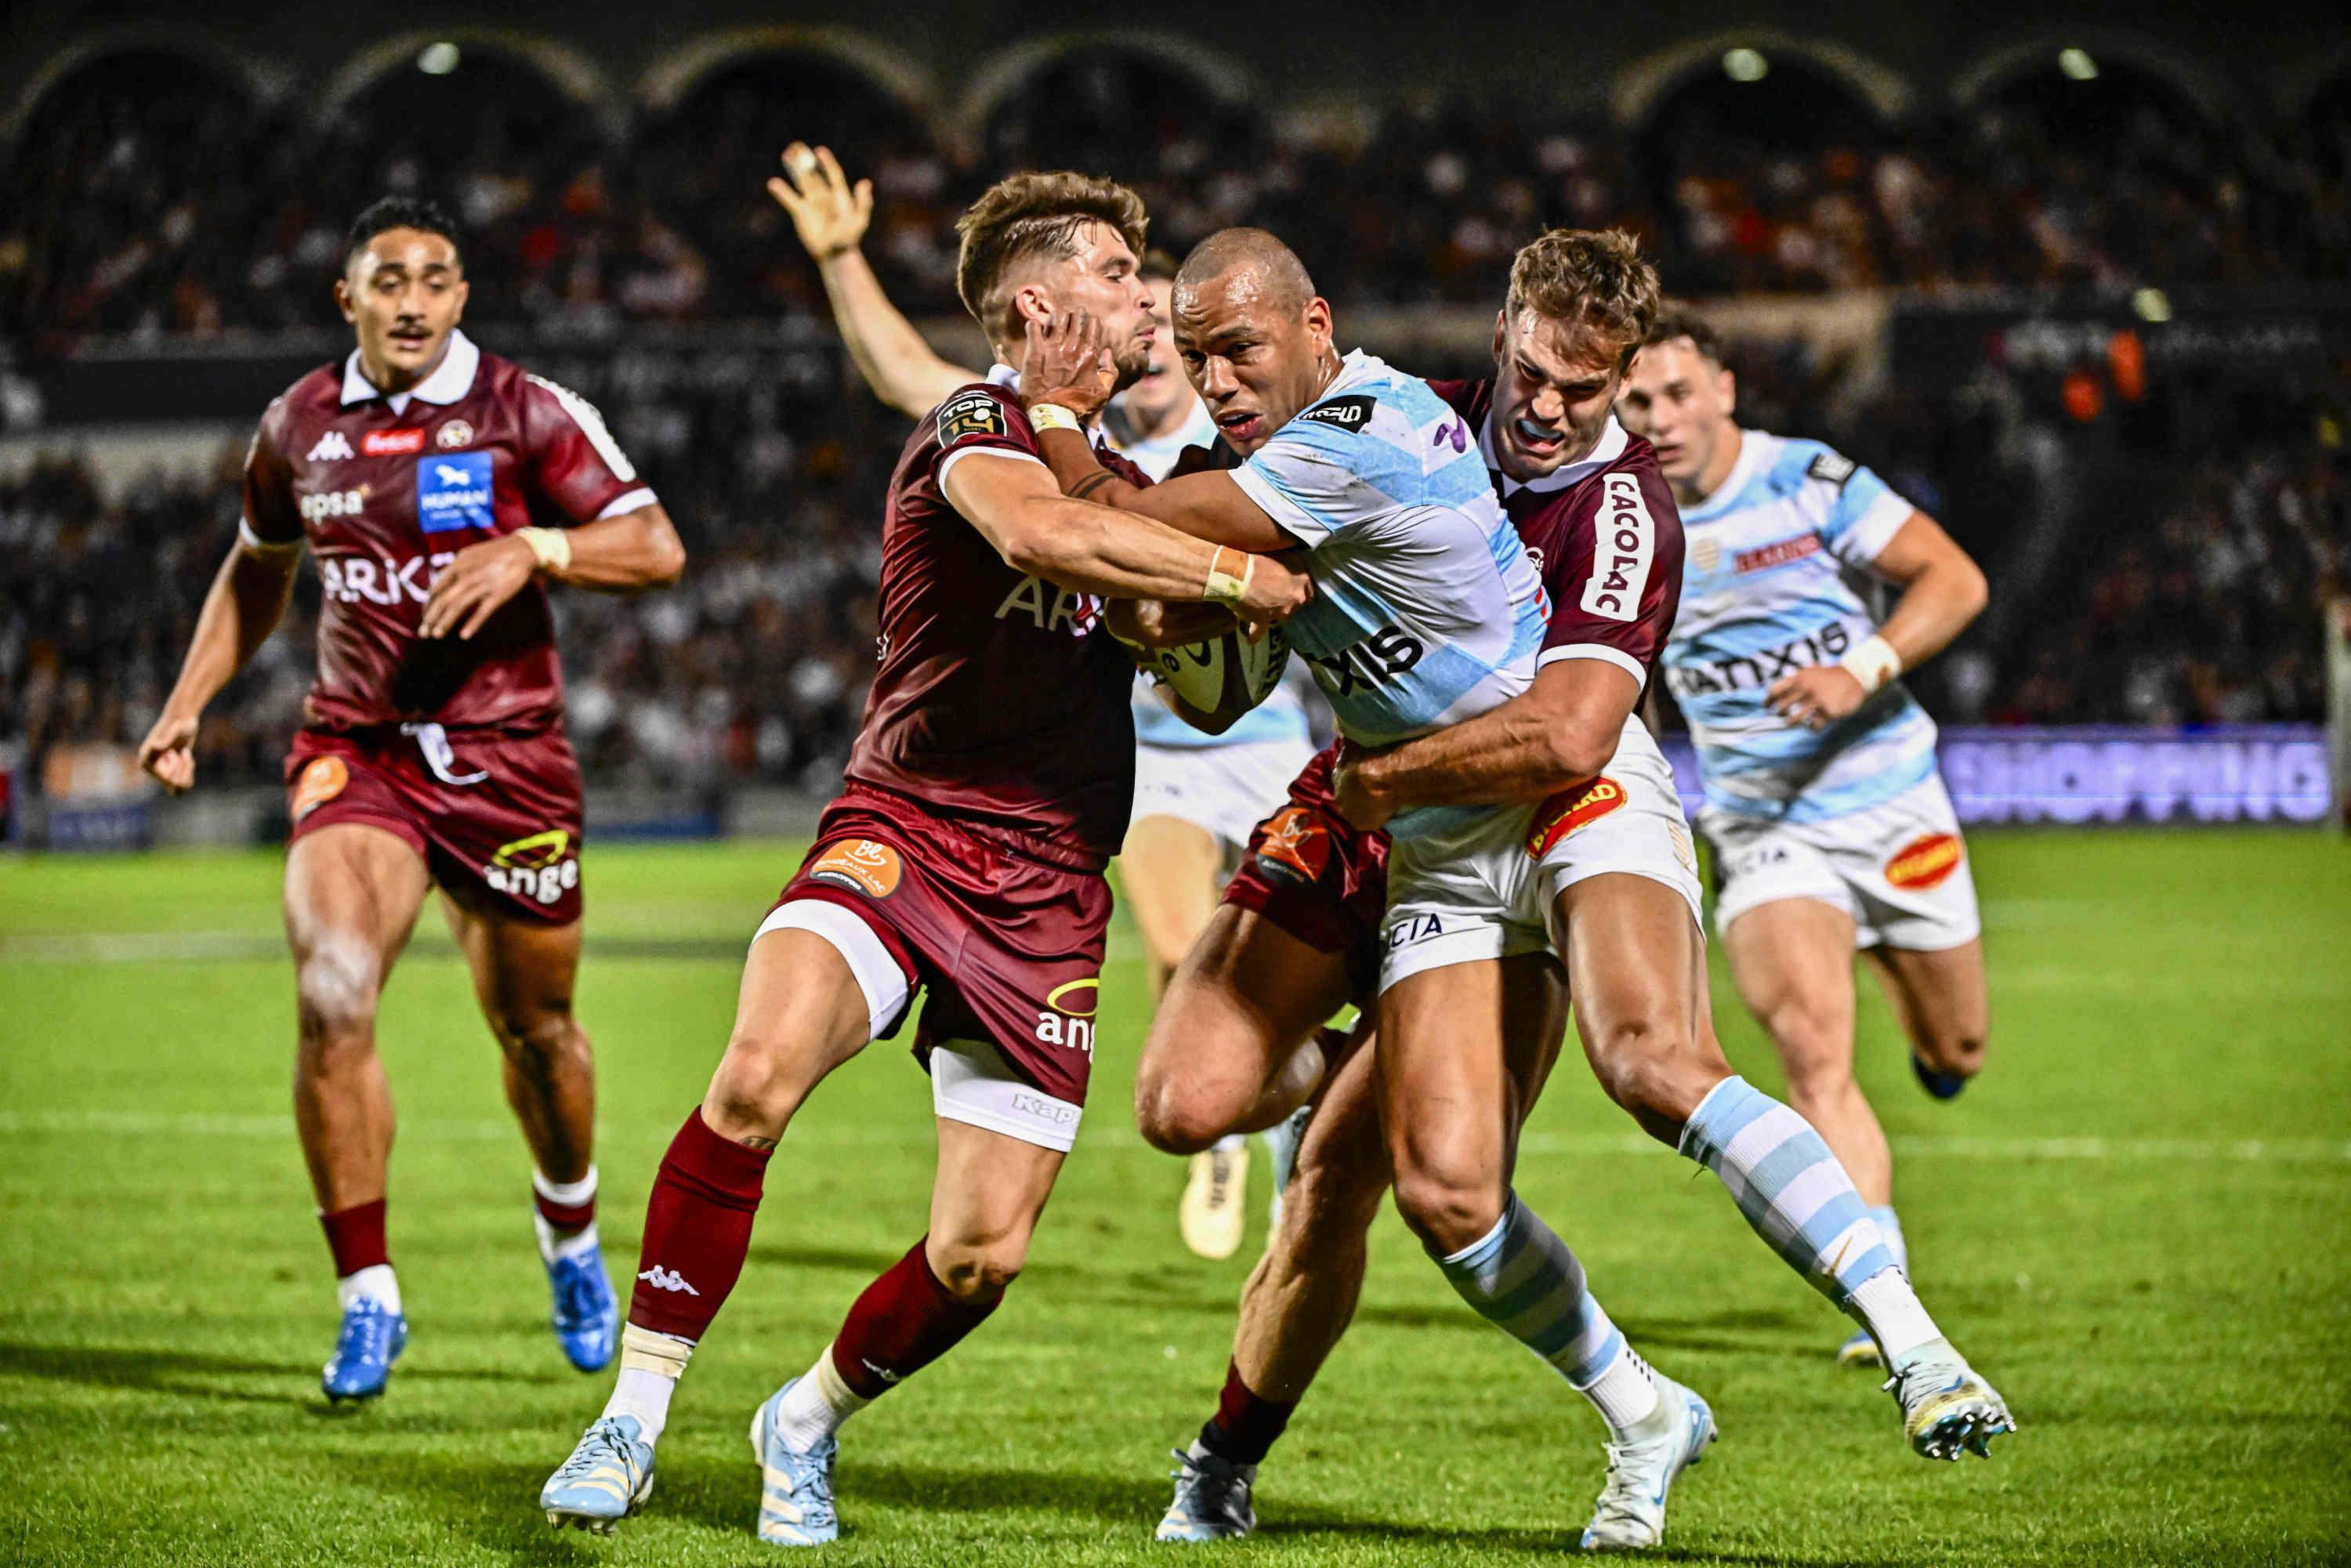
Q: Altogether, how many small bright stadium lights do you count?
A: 4